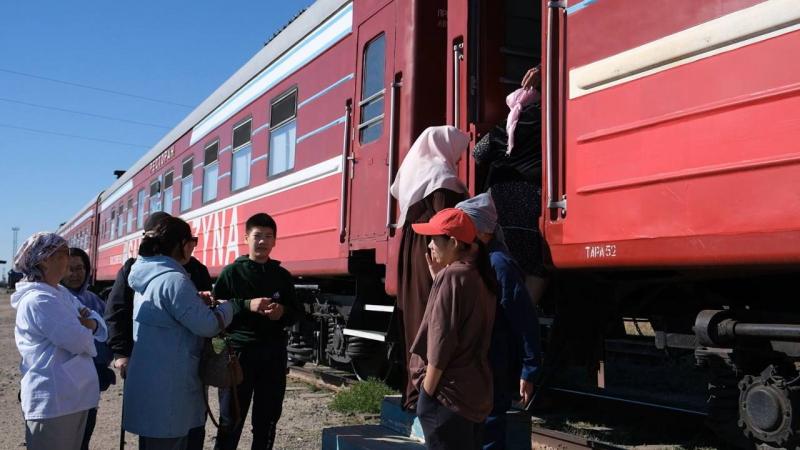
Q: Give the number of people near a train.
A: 9